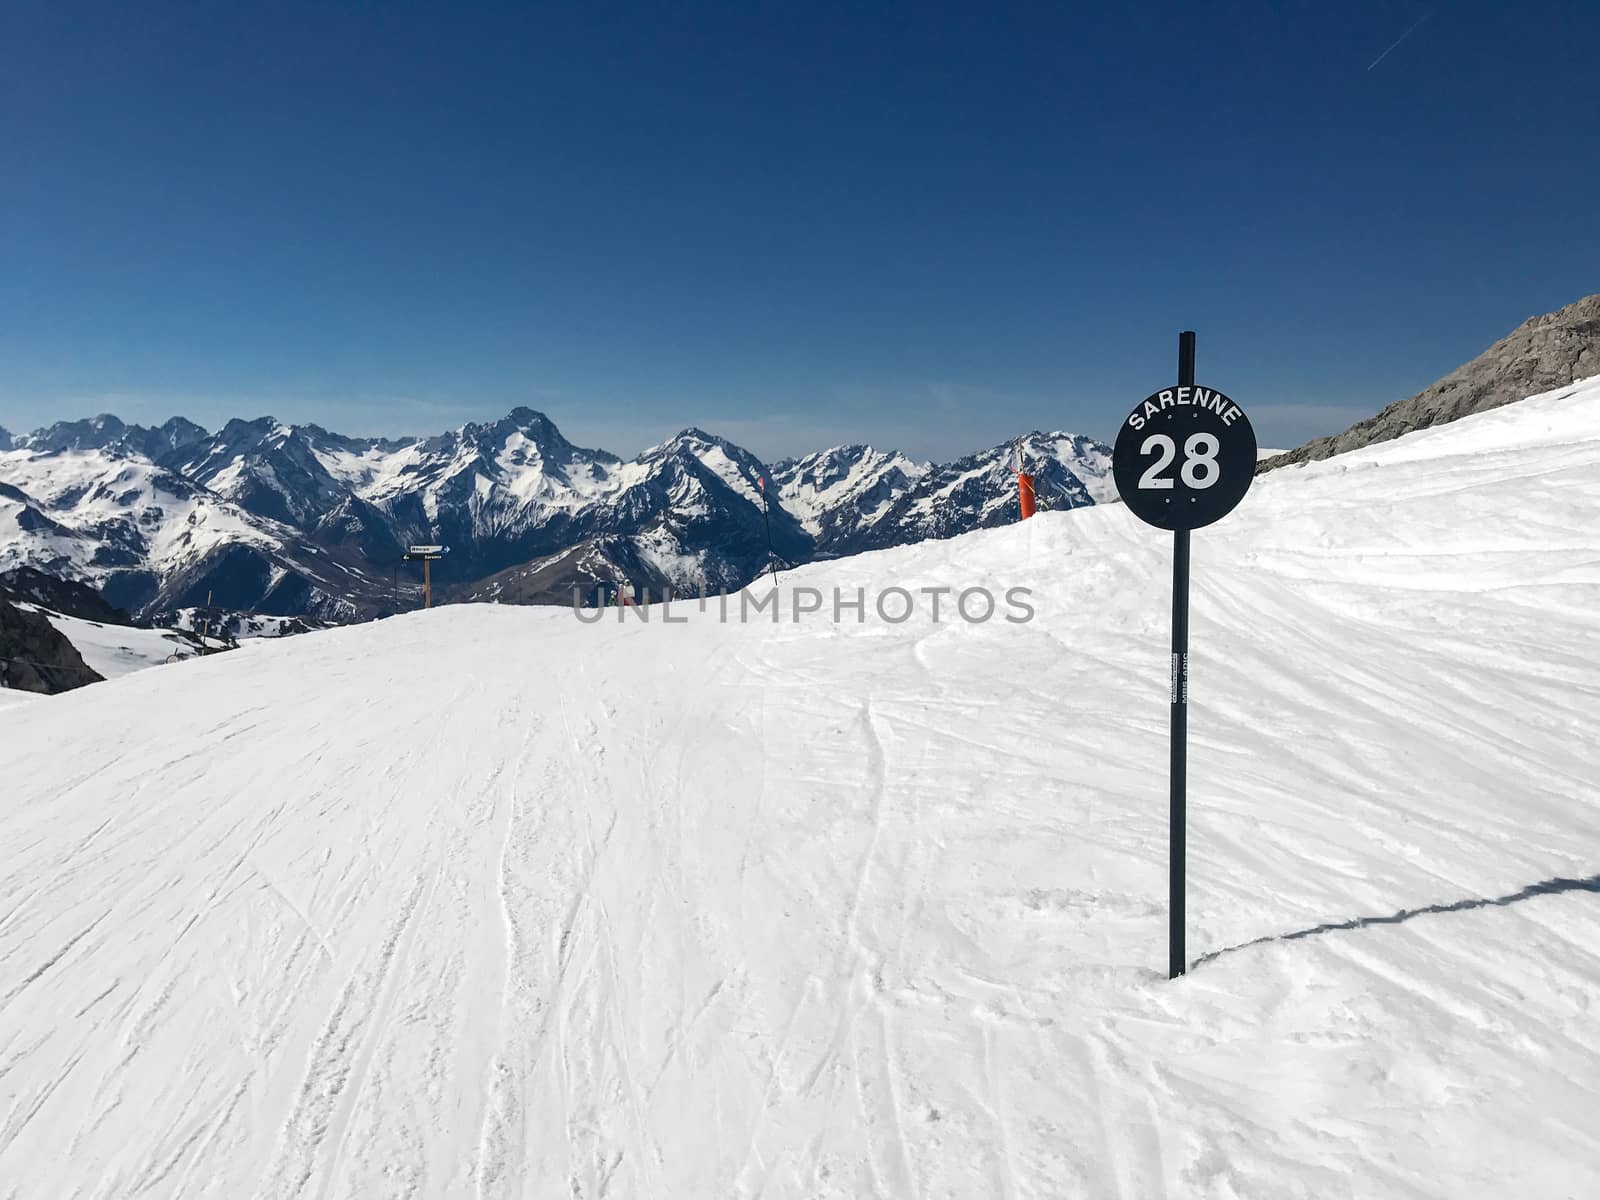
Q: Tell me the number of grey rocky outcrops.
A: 1